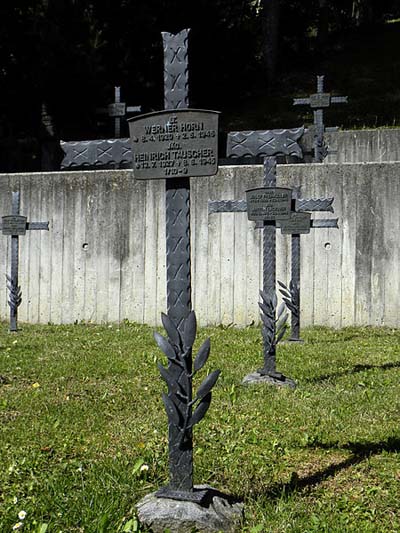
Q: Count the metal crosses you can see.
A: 6